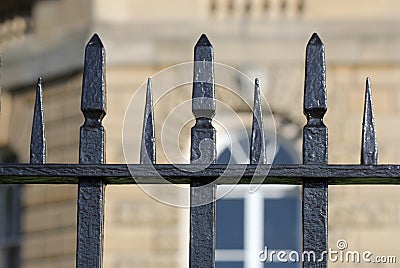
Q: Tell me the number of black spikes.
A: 7